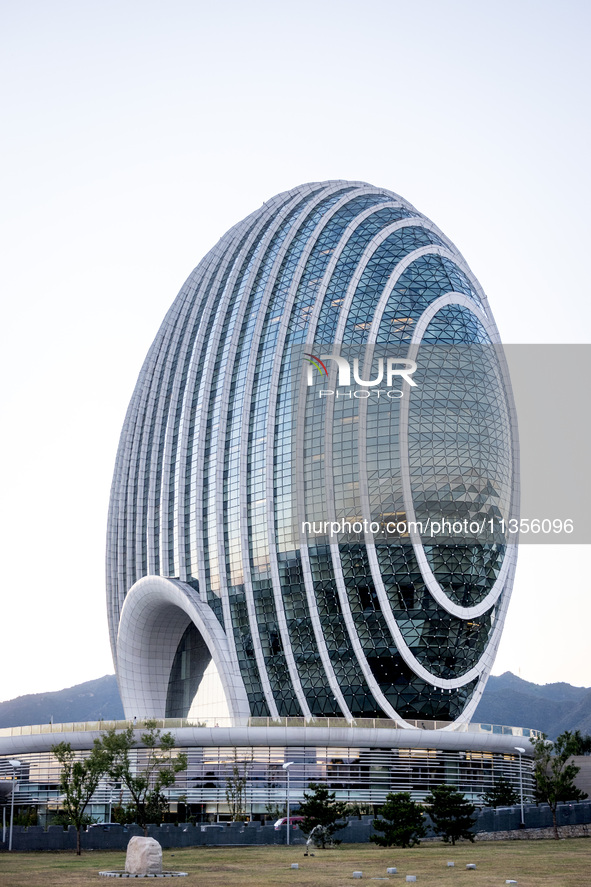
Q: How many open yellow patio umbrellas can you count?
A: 0